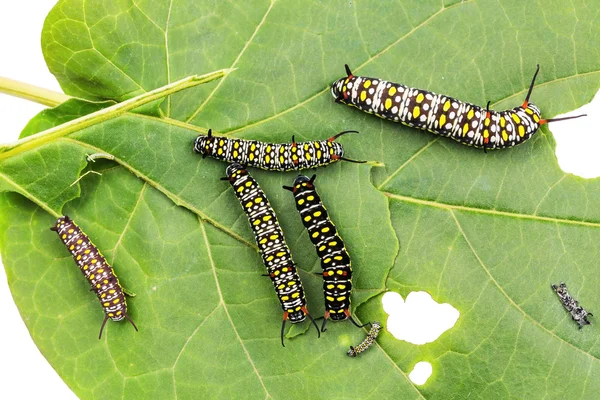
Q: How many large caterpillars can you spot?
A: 5